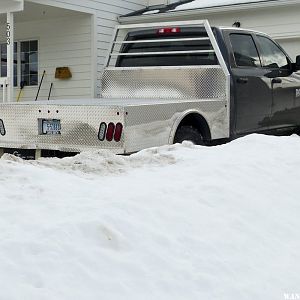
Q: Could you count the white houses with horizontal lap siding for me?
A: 1